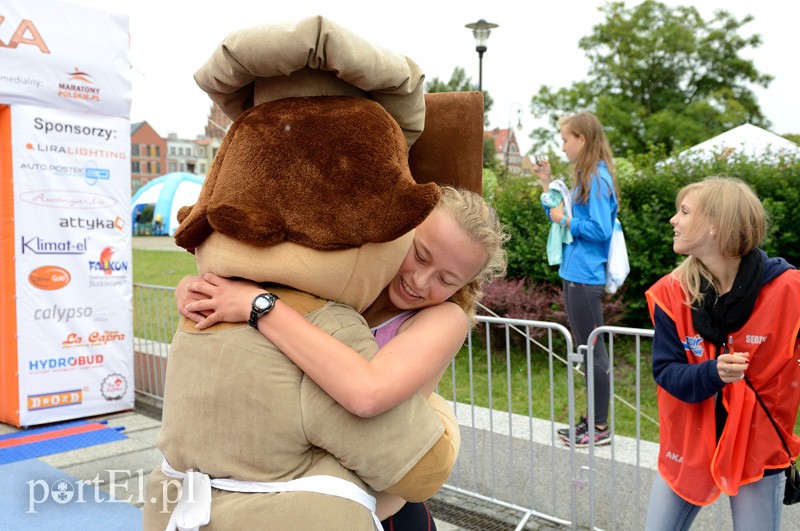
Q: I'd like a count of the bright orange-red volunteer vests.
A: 1